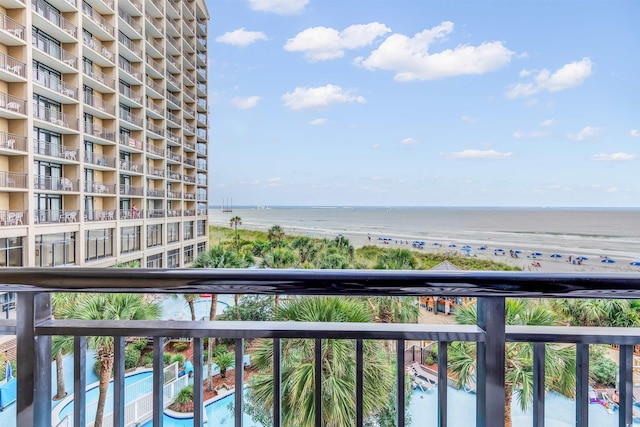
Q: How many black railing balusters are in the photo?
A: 13